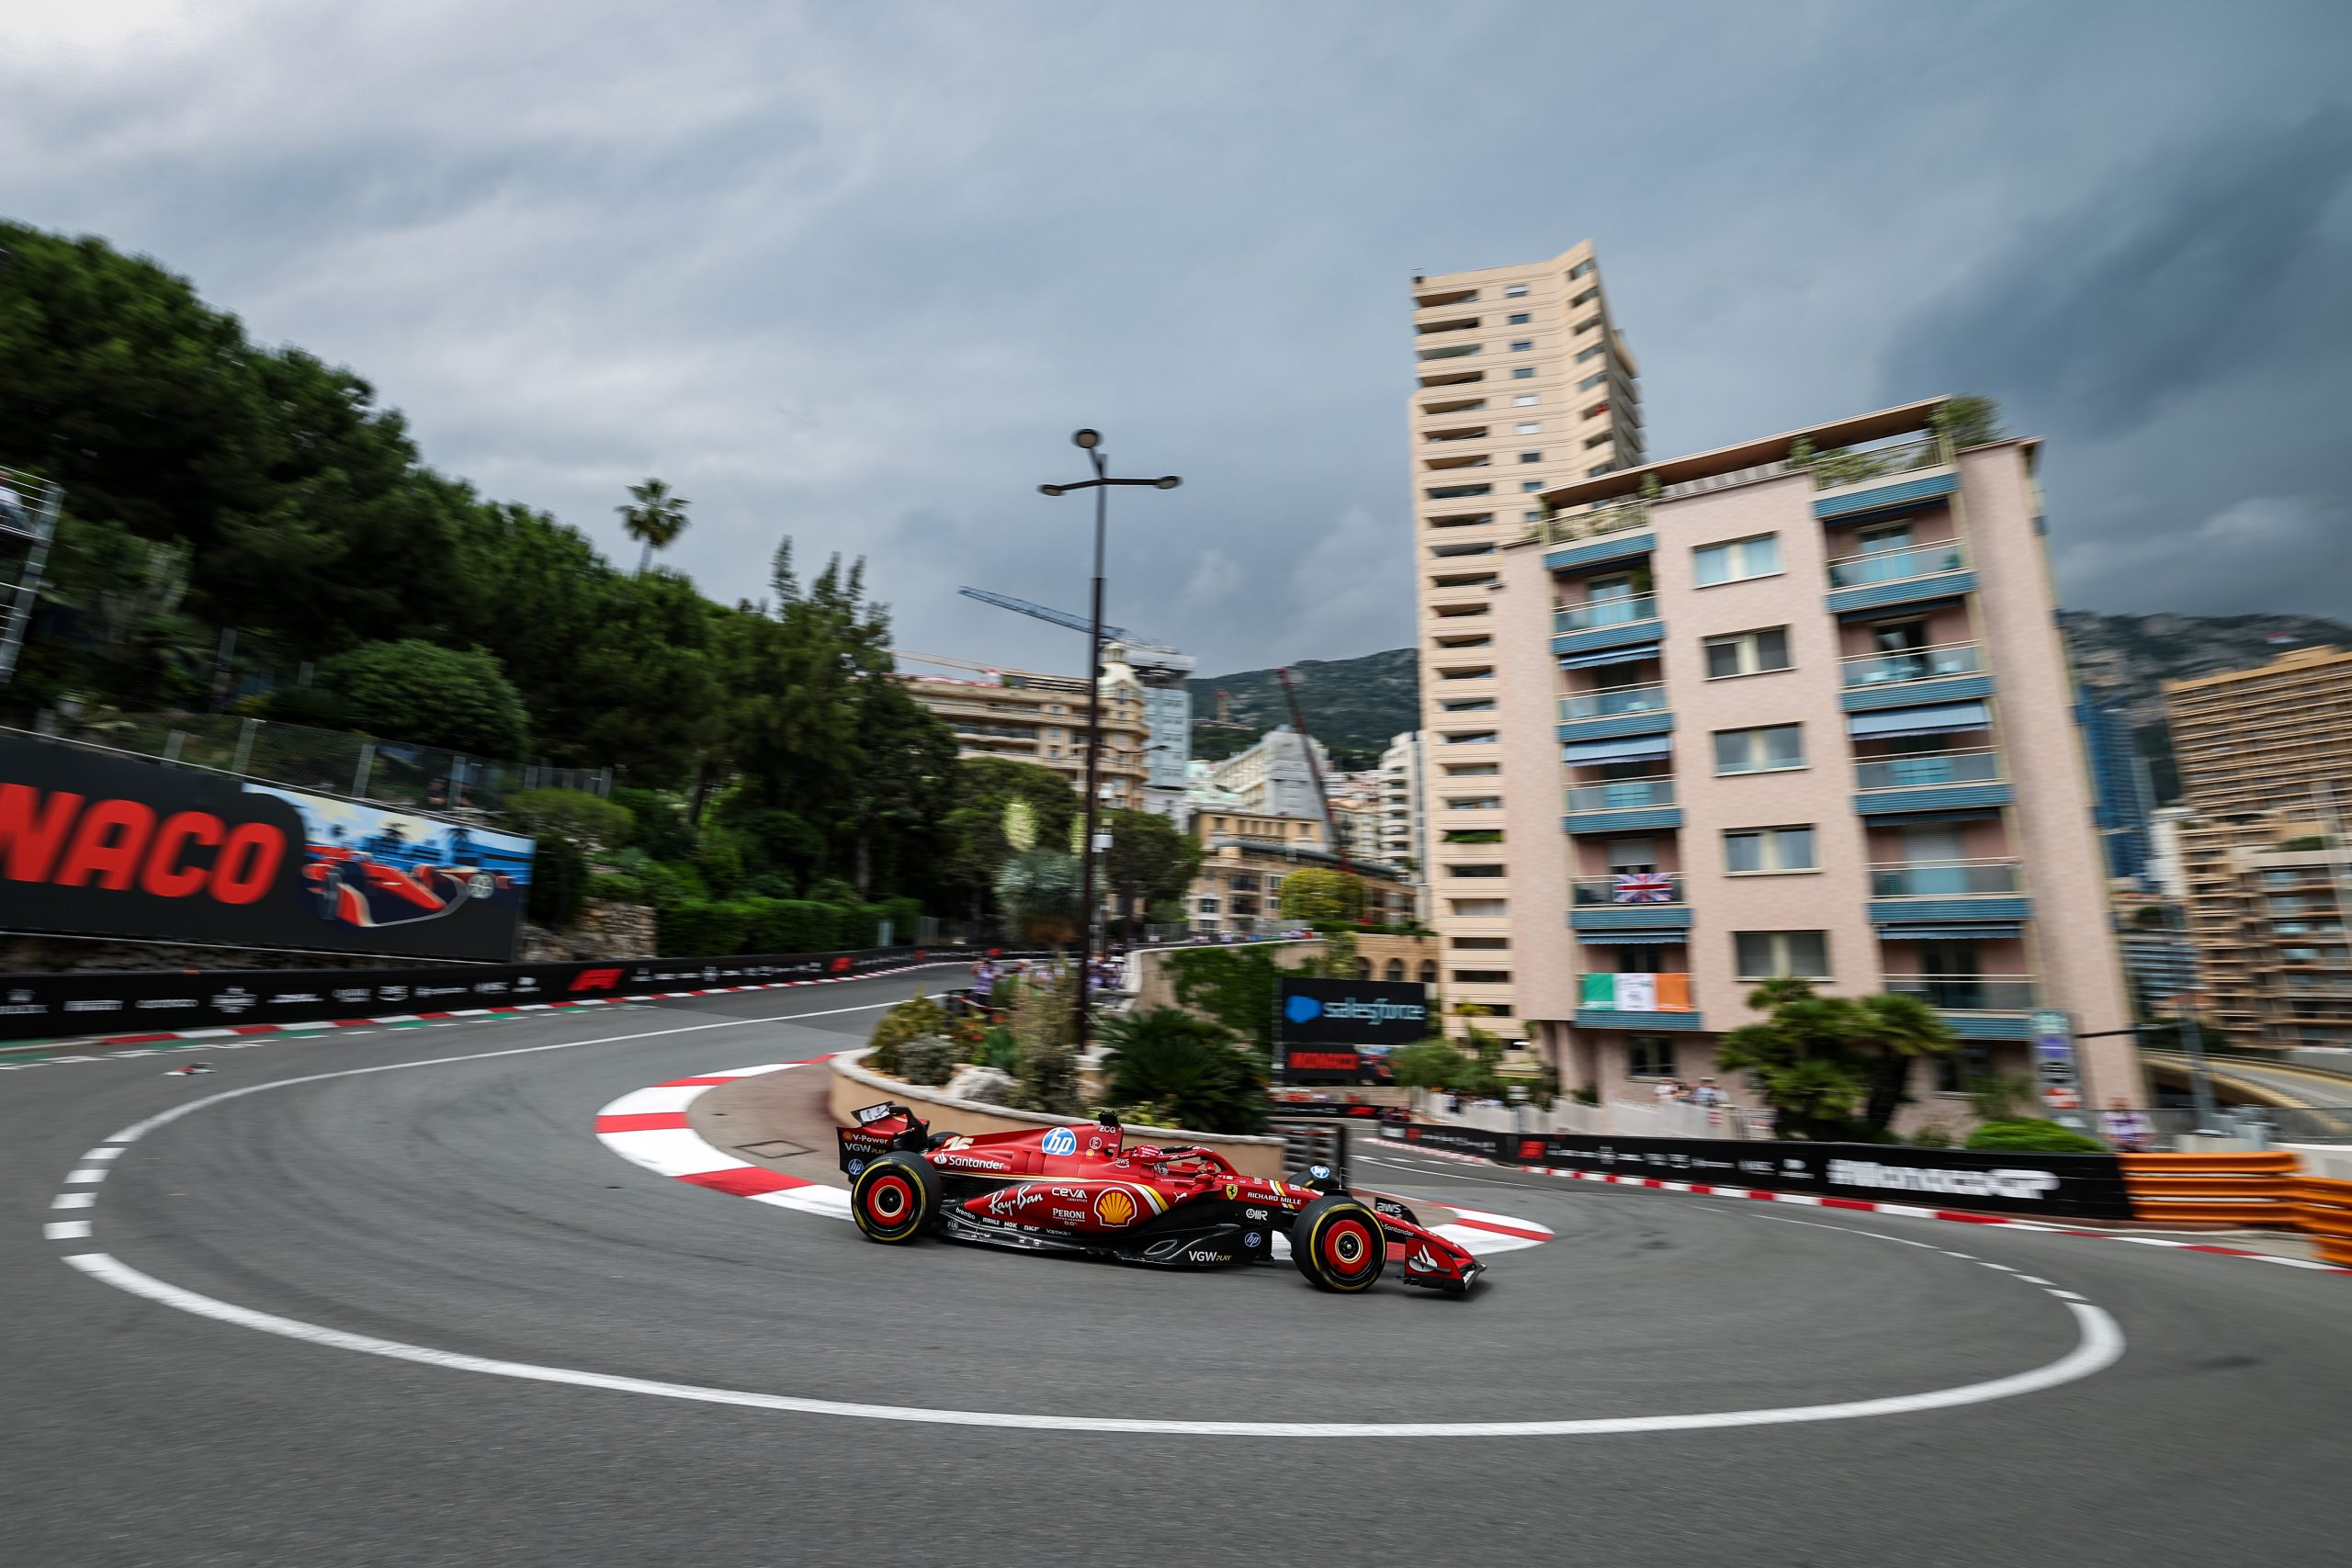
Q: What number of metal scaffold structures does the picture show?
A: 1